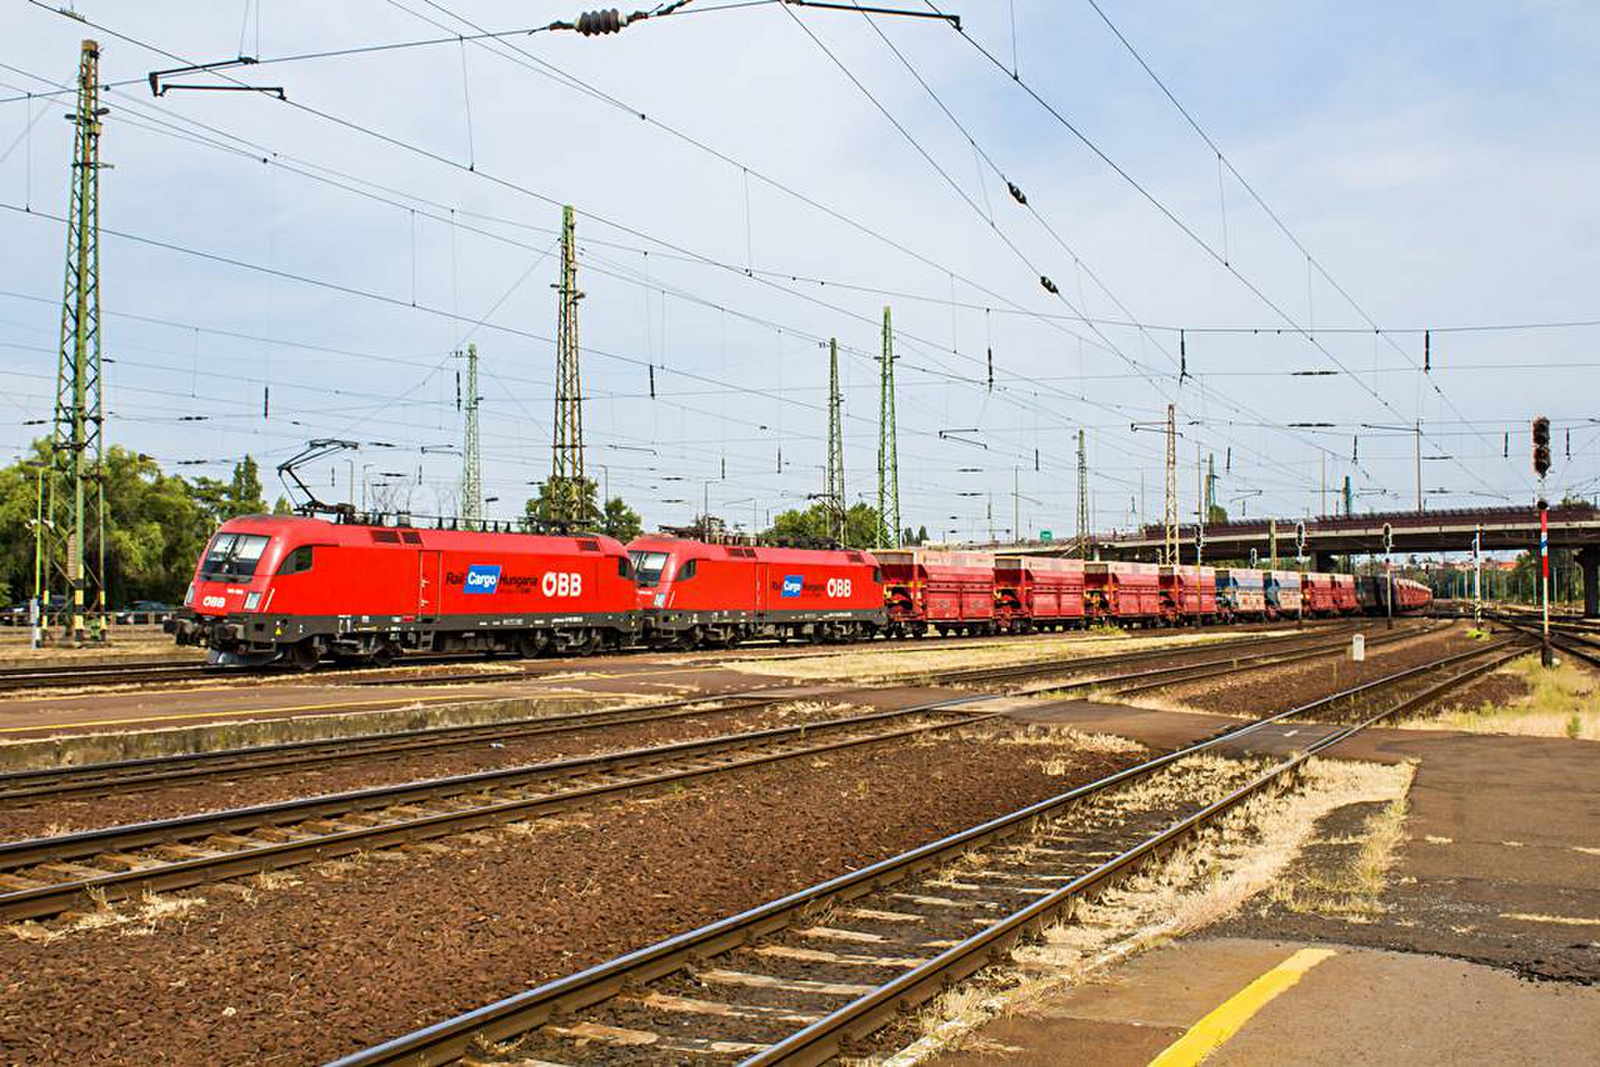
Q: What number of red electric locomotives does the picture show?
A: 2